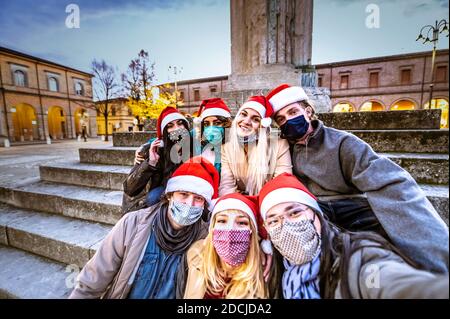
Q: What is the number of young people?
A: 7